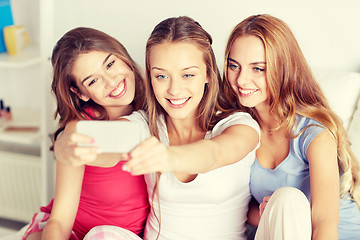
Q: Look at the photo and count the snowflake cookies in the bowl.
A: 0